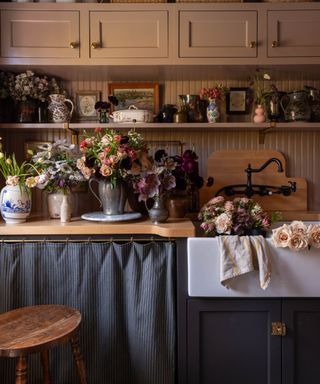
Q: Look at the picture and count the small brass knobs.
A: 4